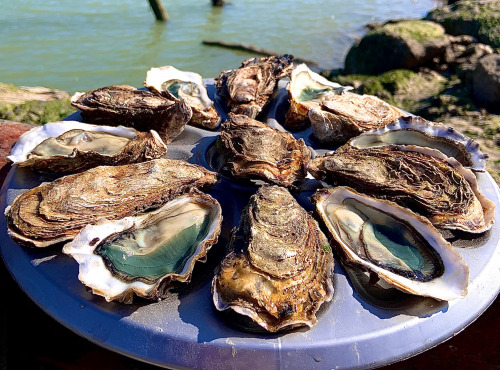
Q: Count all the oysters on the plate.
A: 13